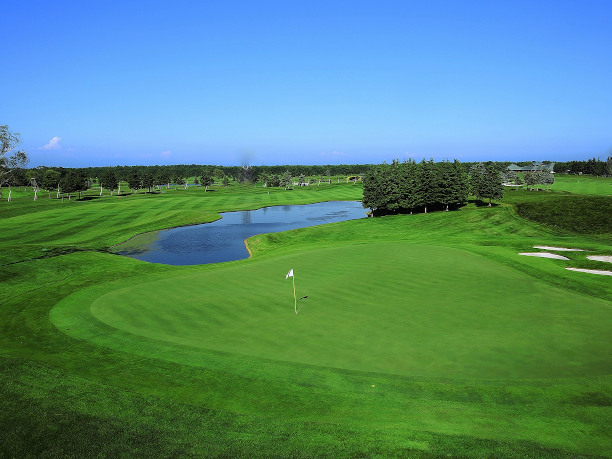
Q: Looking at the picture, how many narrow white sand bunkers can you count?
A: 4